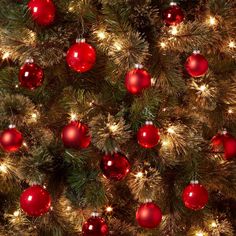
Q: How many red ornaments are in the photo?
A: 15